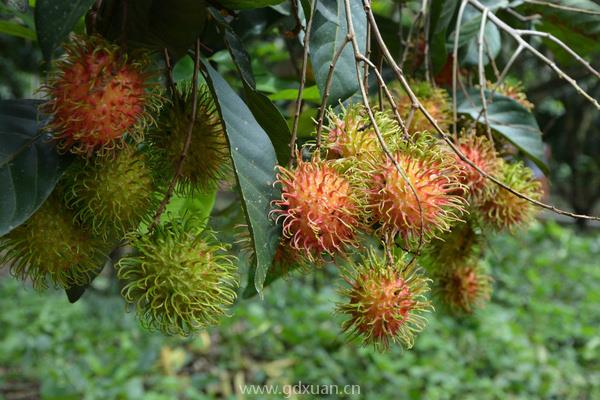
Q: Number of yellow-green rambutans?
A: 4